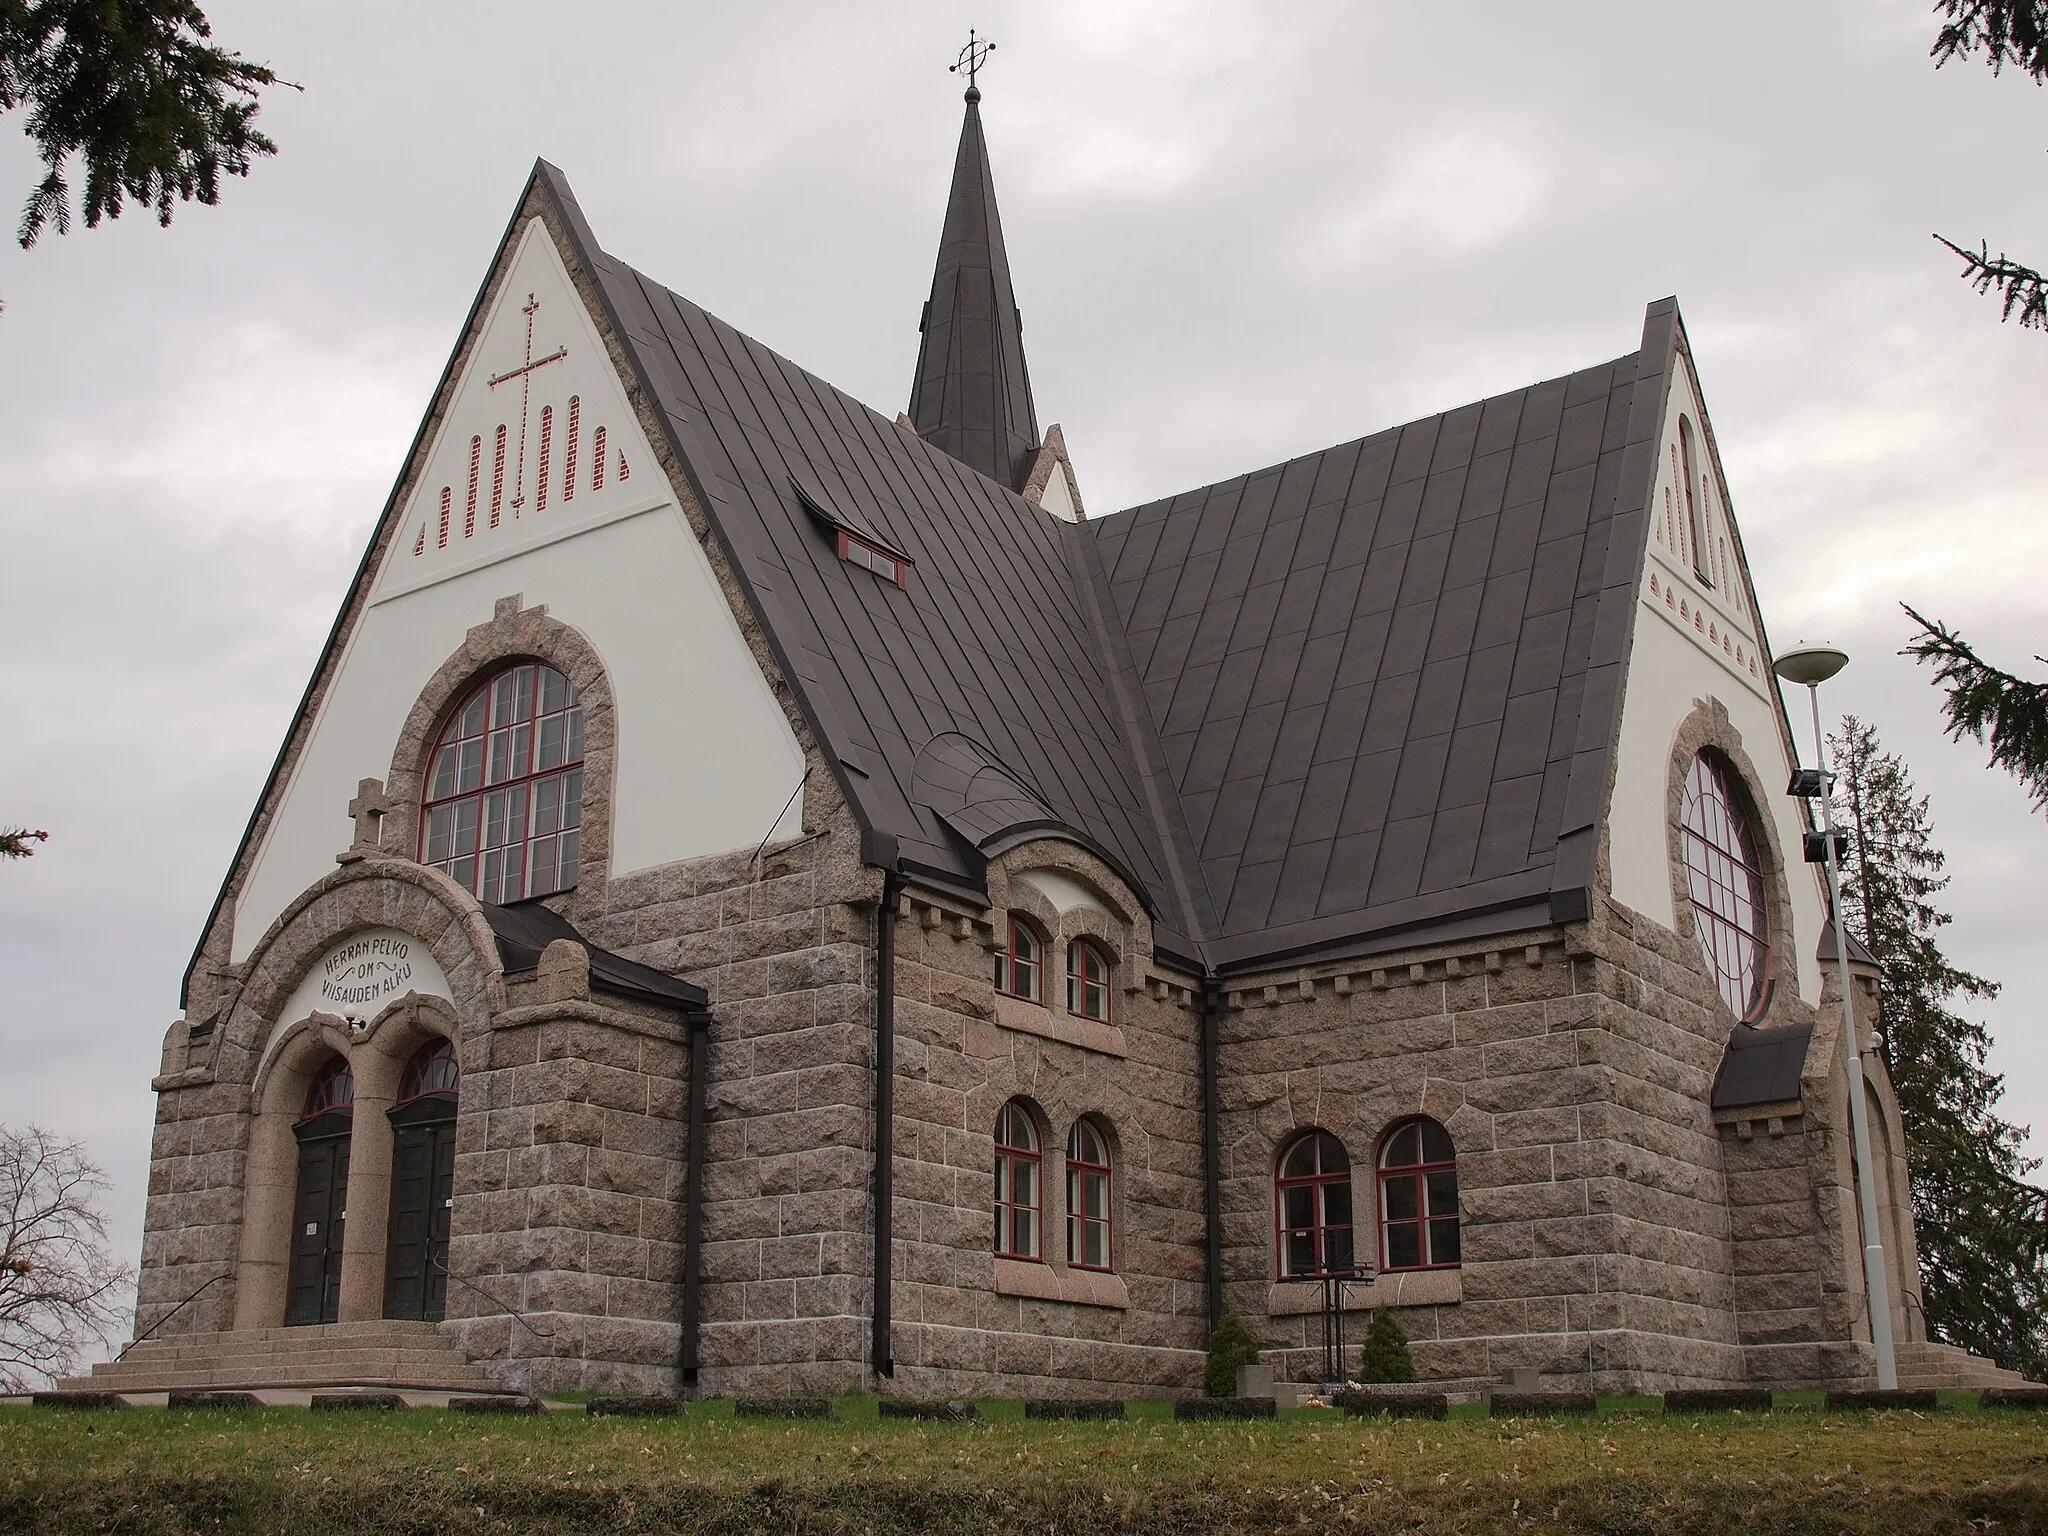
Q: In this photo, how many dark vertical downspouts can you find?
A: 3